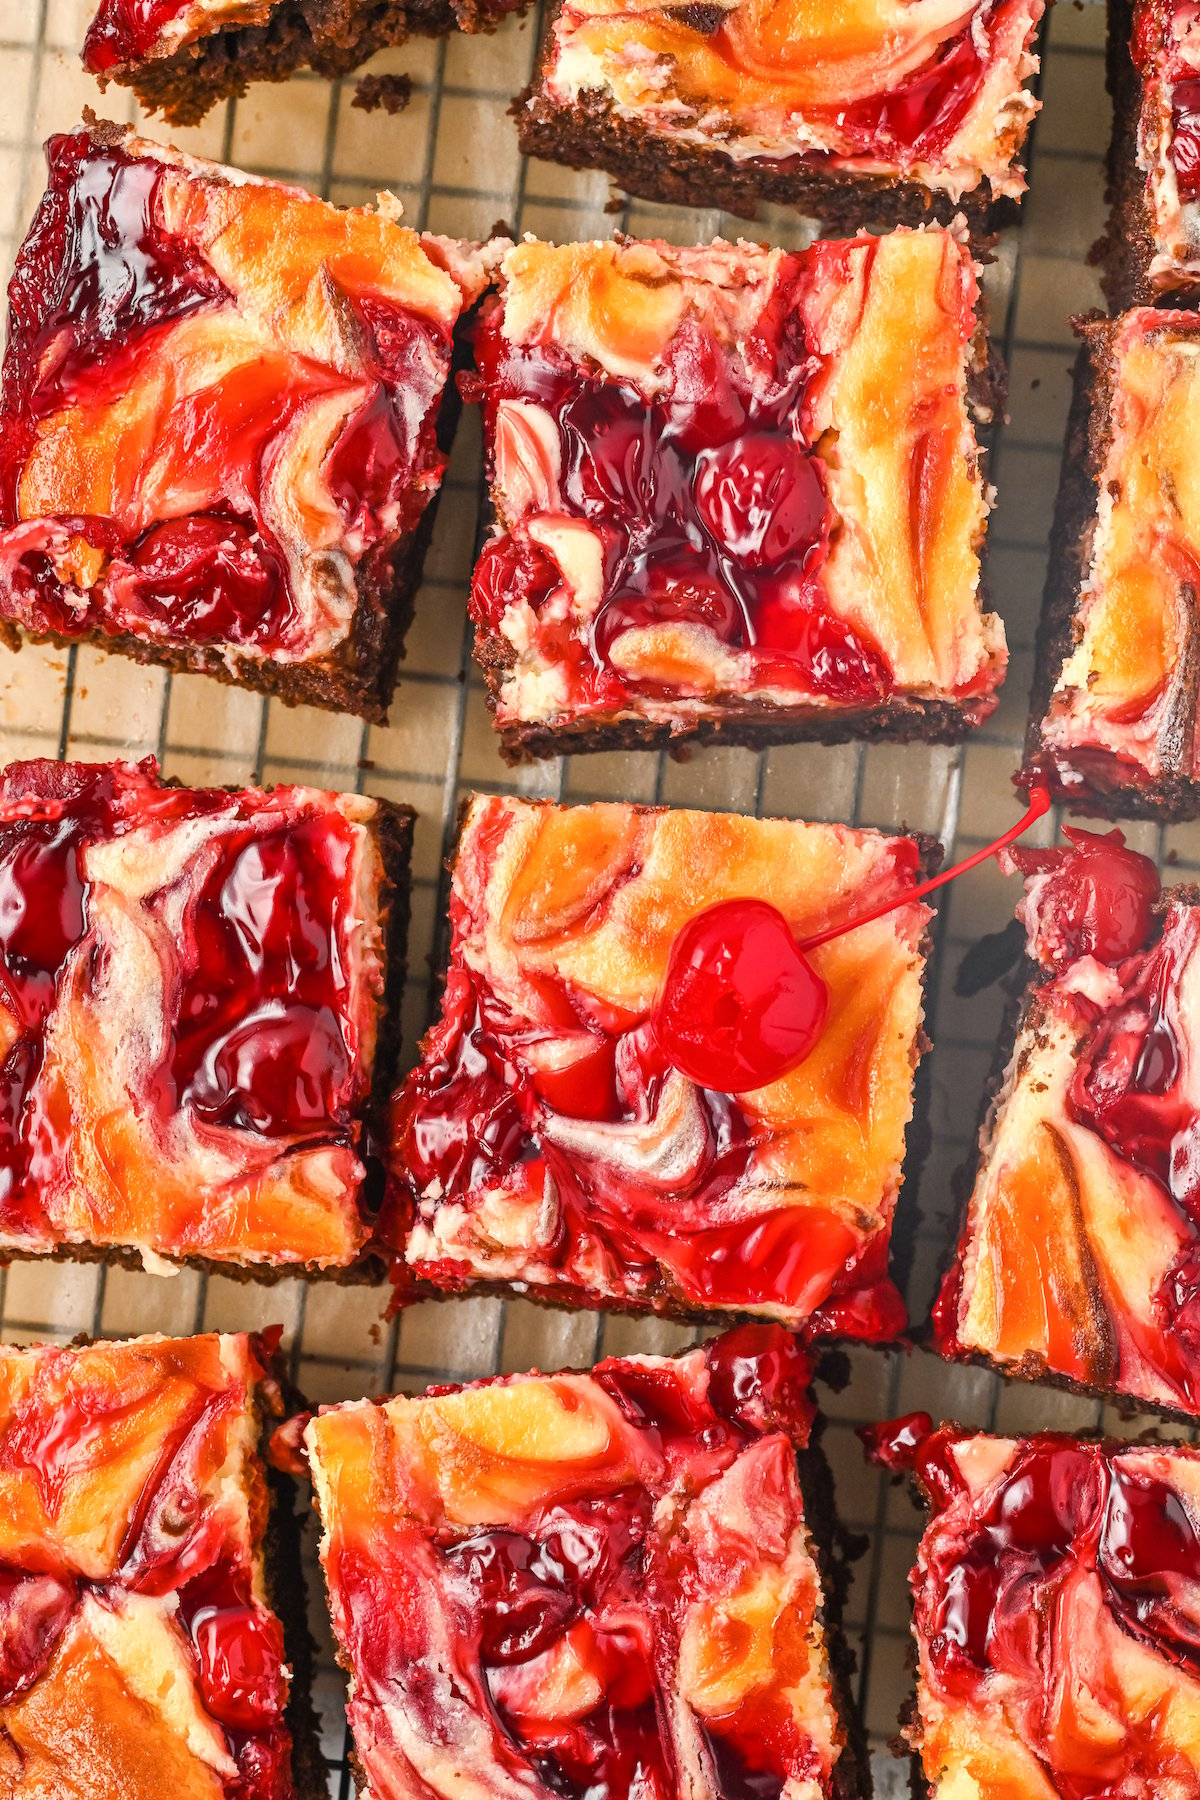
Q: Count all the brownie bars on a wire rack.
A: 12